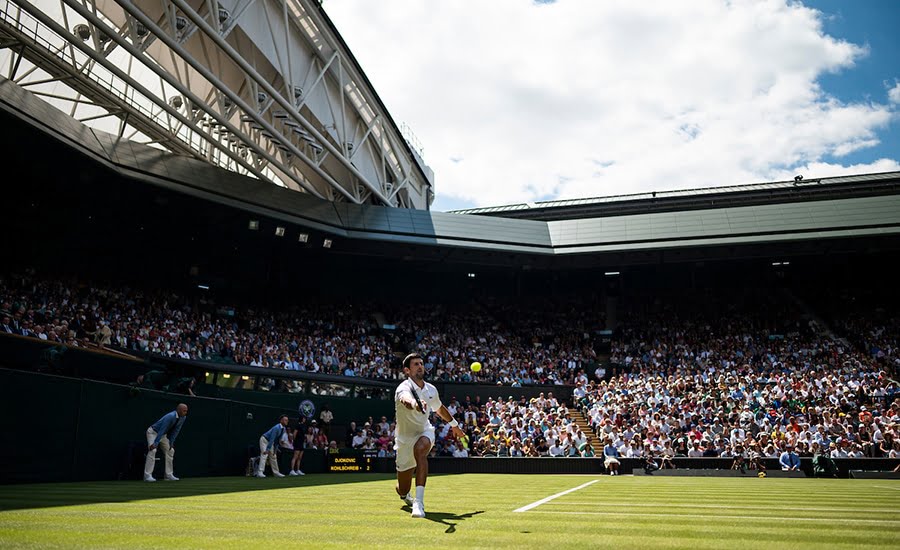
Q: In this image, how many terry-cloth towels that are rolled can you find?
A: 0